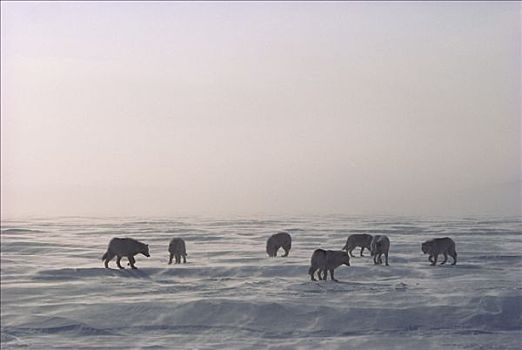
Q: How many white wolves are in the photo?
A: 7